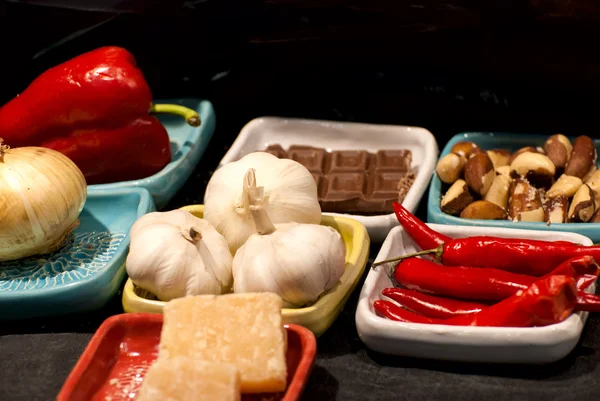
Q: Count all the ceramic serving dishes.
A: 7